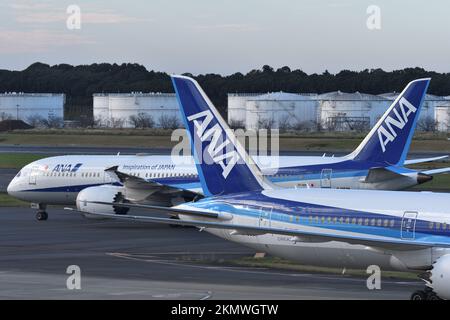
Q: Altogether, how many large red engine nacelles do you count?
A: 0